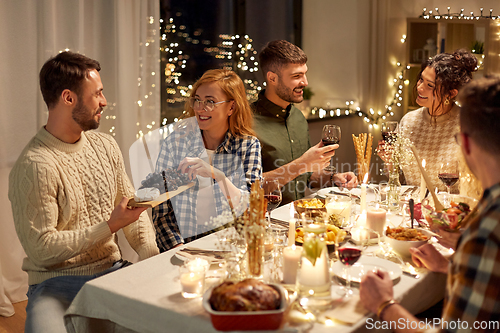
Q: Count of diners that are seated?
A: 5